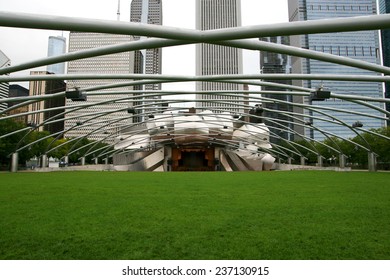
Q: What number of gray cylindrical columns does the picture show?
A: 12